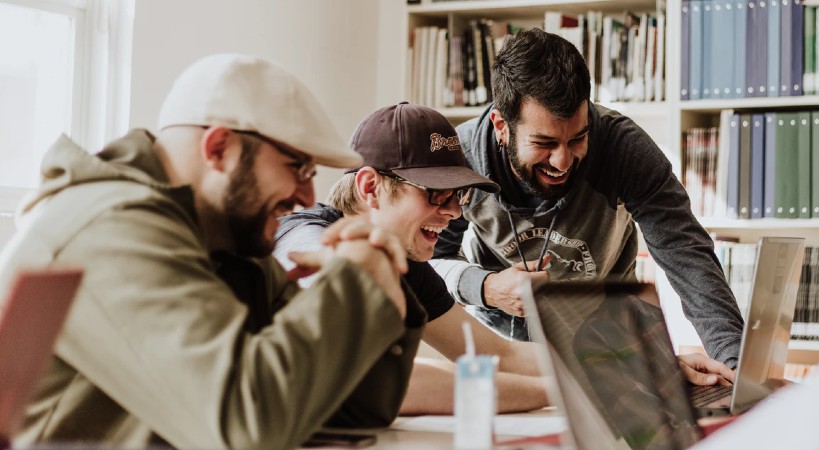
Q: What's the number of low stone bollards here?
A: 0